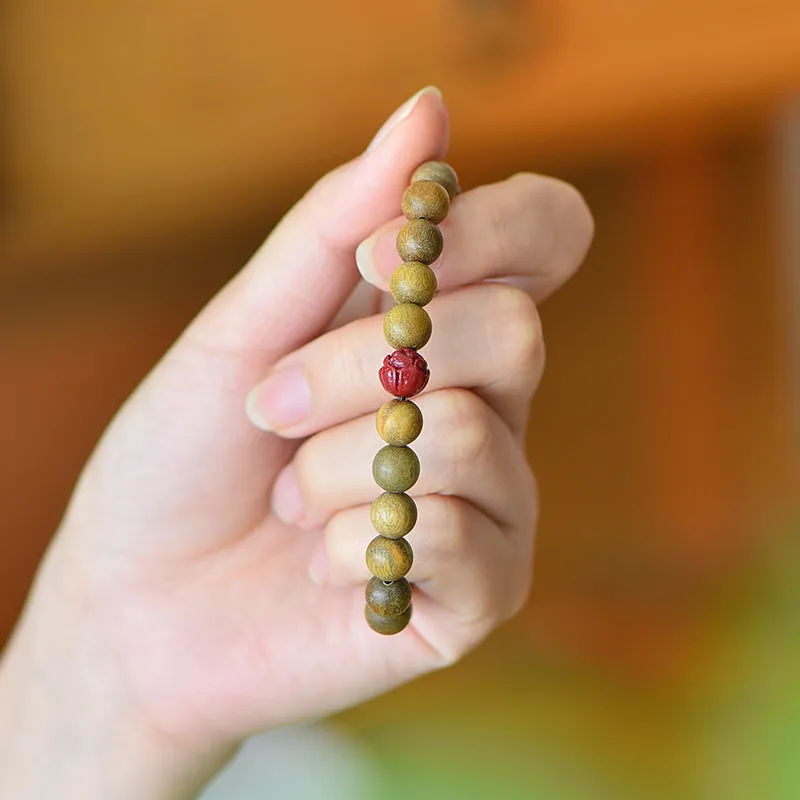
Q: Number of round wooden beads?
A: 11